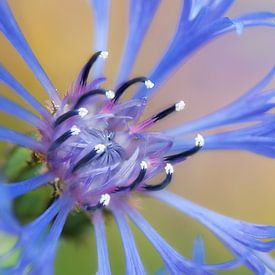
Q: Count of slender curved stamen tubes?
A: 11